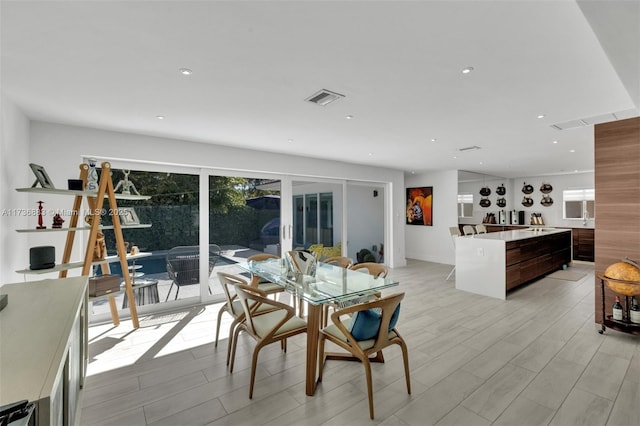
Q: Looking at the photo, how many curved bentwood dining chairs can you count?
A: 6